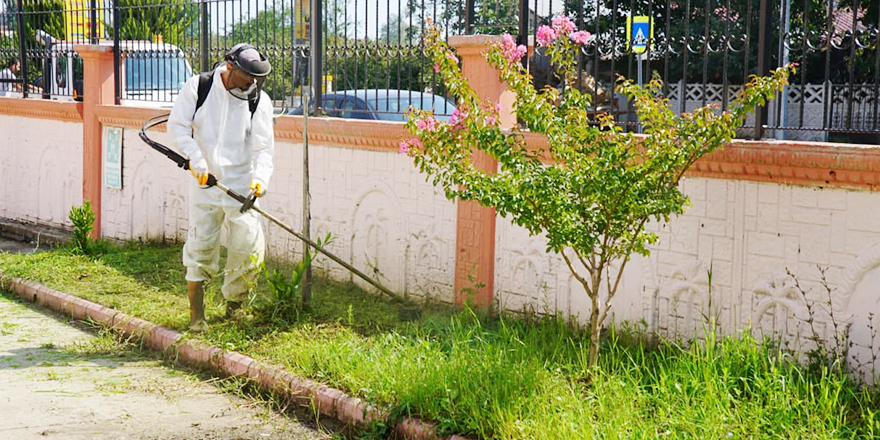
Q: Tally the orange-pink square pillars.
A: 2